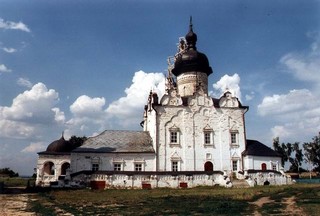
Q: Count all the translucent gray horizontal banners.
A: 0